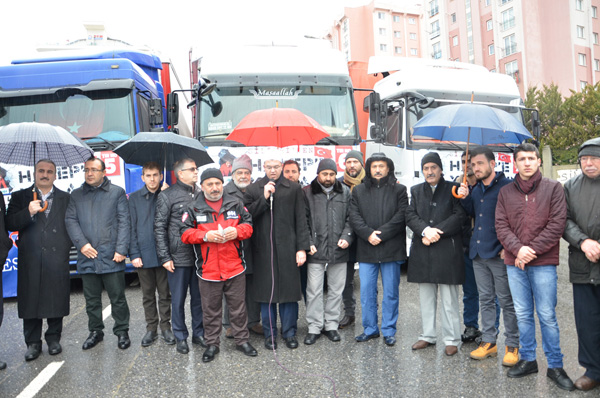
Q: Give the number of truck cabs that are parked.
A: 3